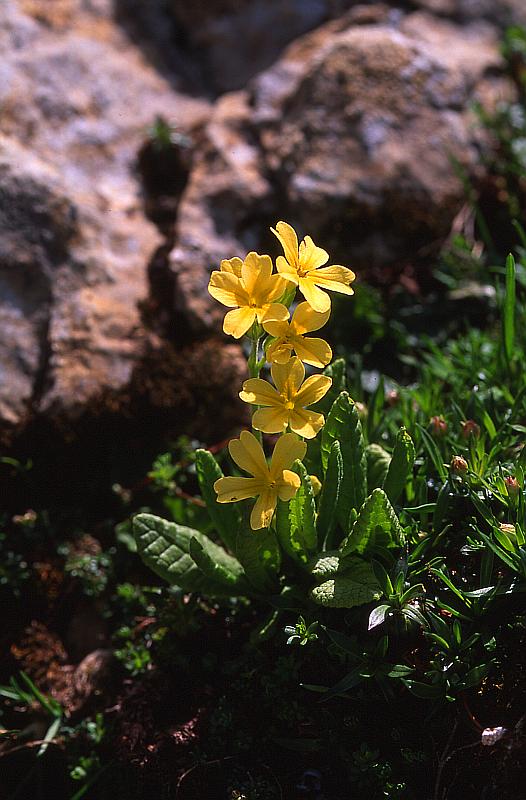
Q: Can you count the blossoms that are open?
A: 5